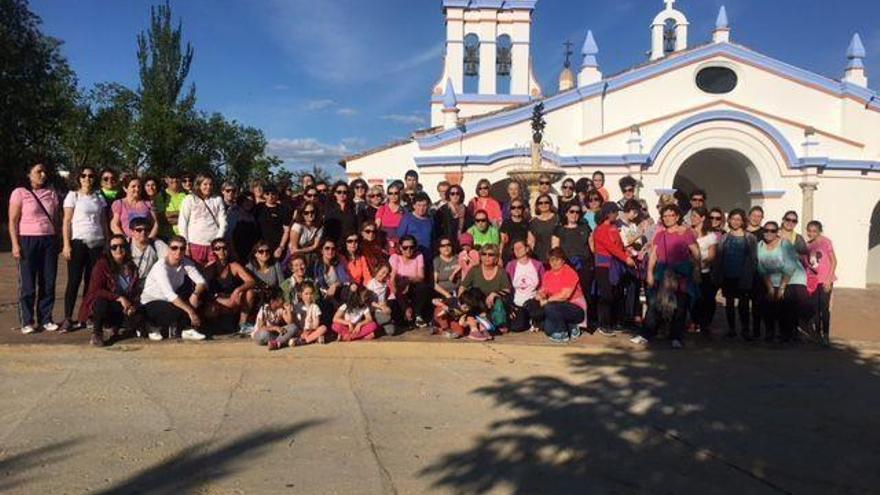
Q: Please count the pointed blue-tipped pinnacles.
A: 4